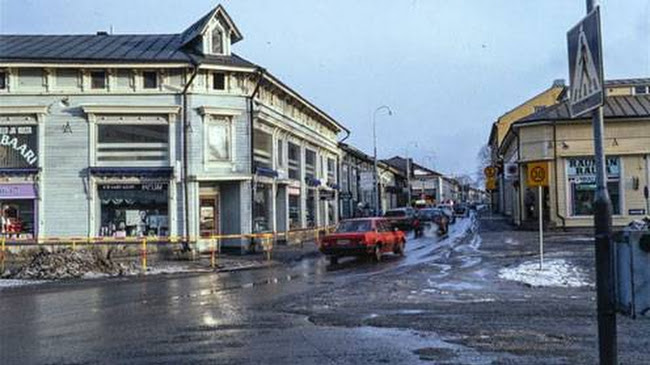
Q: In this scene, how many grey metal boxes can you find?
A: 1